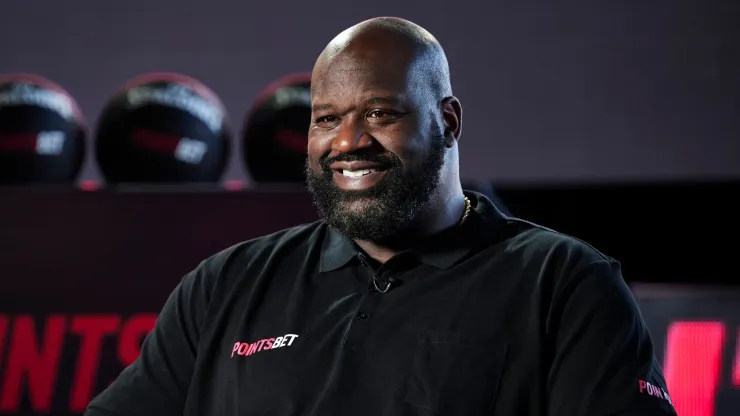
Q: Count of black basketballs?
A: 3